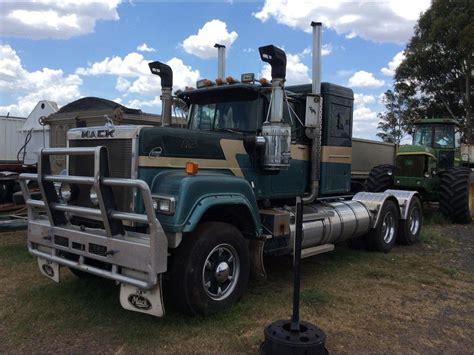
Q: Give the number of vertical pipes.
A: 4